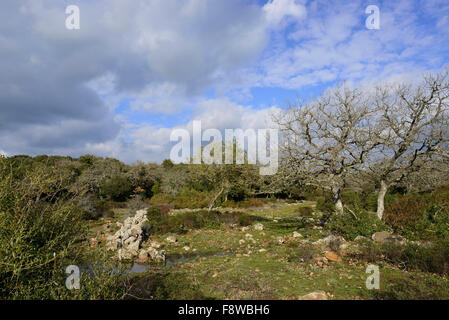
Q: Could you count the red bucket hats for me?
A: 0